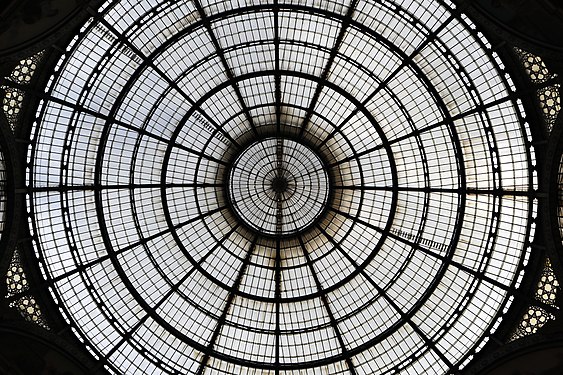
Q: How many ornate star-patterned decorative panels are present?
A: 8